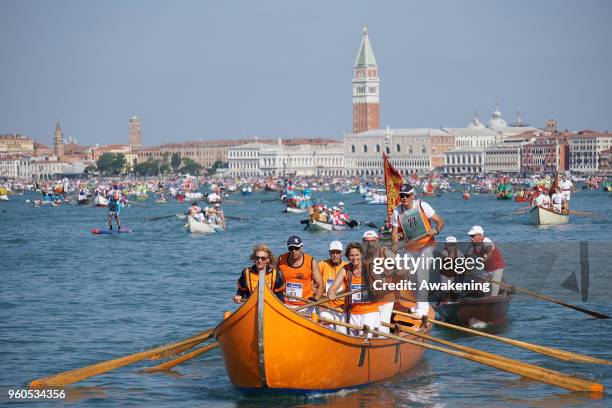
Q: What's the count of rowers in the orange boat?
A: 6